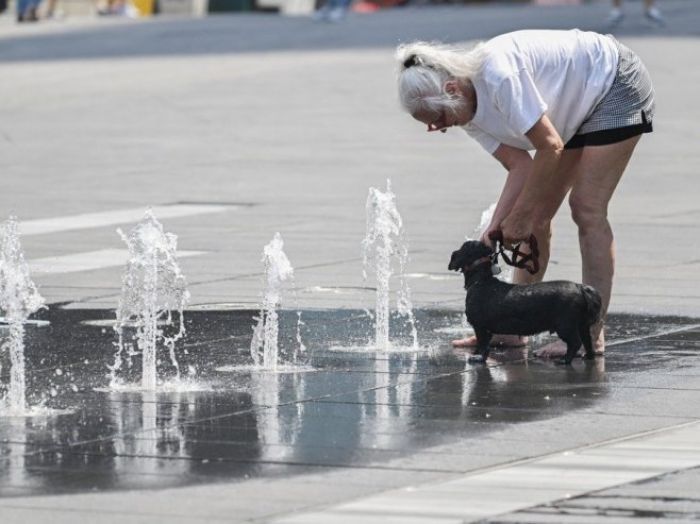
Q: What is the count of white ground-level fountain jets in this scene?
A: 5